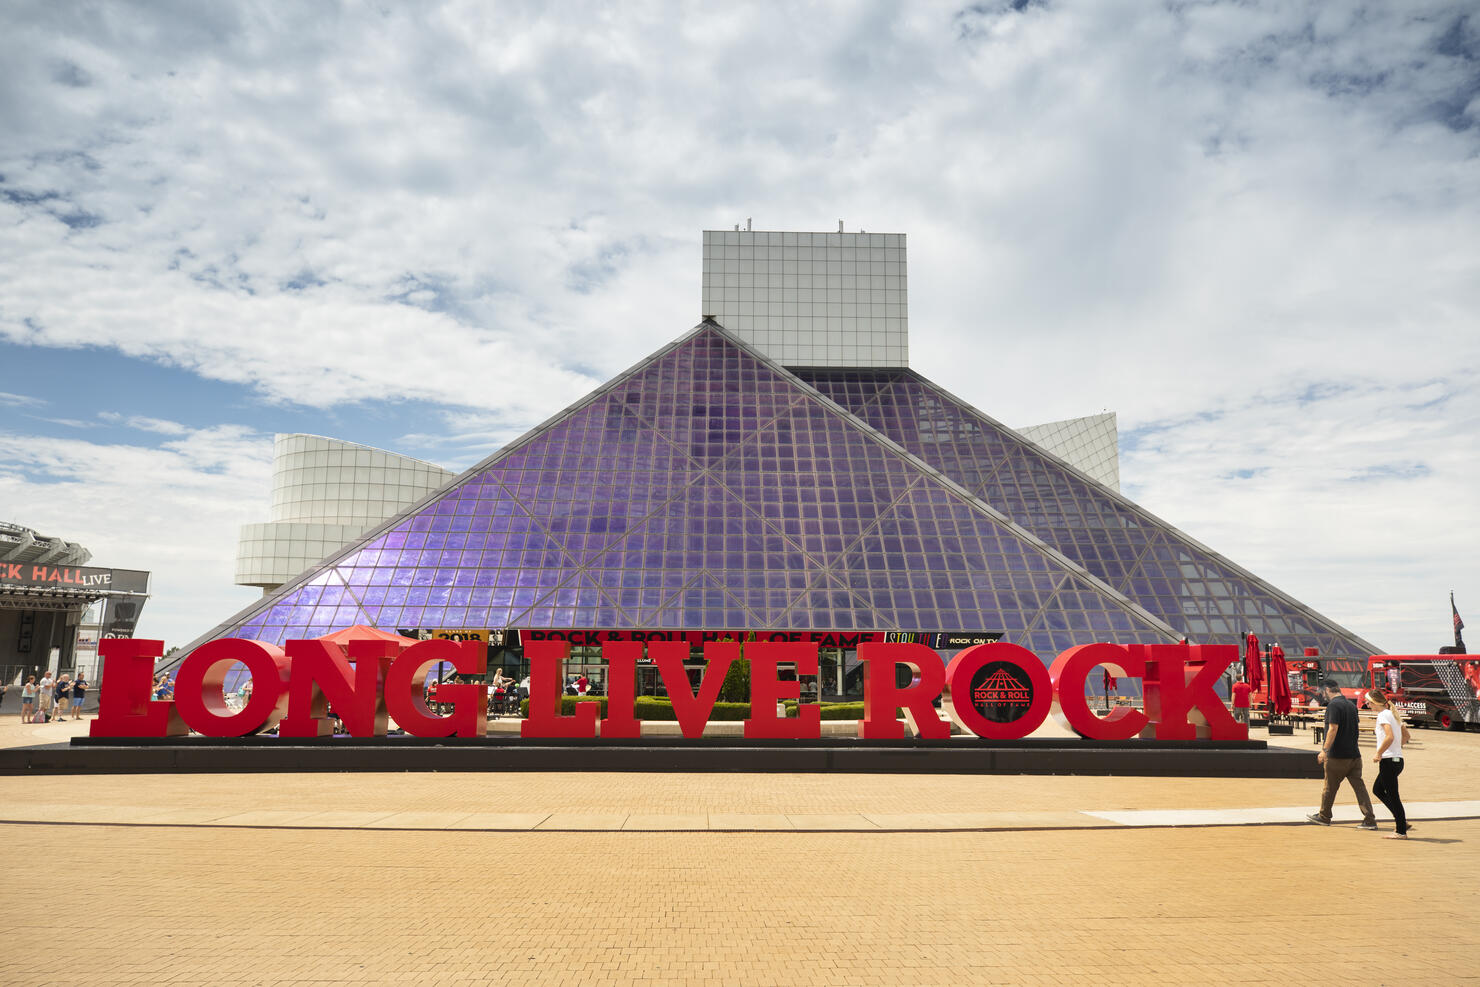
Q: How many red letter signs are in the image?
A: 12